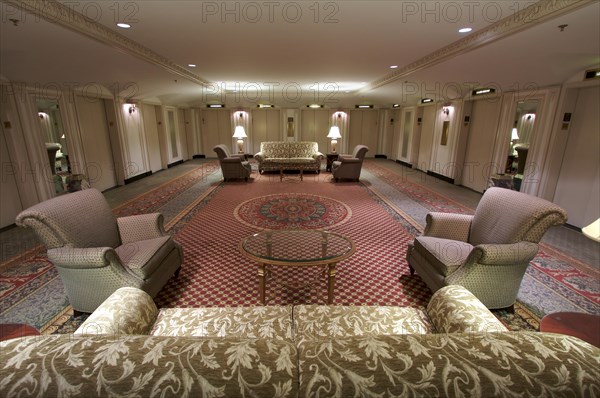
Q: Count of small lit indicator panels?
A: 8